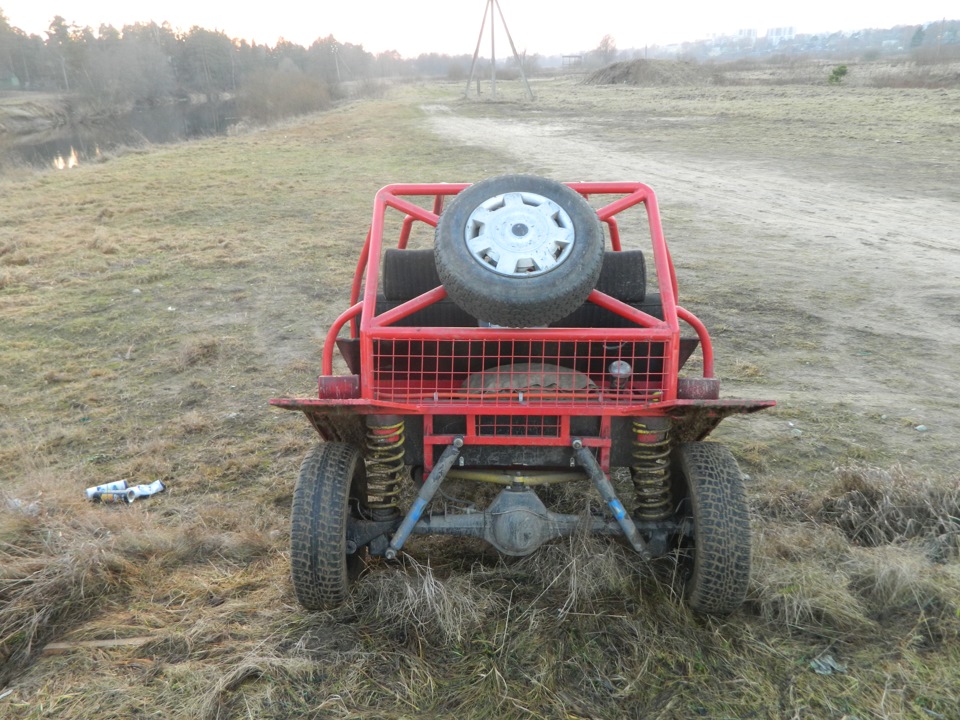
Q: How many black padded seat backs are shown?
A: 2